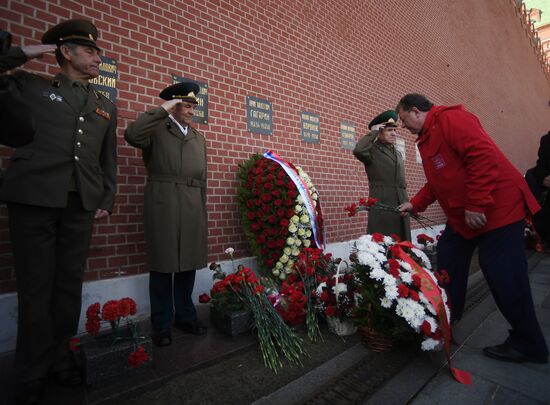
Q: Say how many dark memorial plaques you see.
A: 5